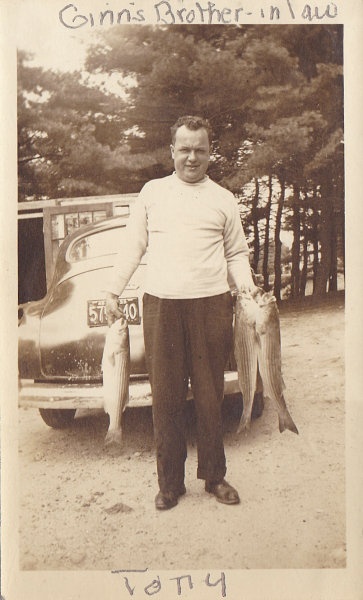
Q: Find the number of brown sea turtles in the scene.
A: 0